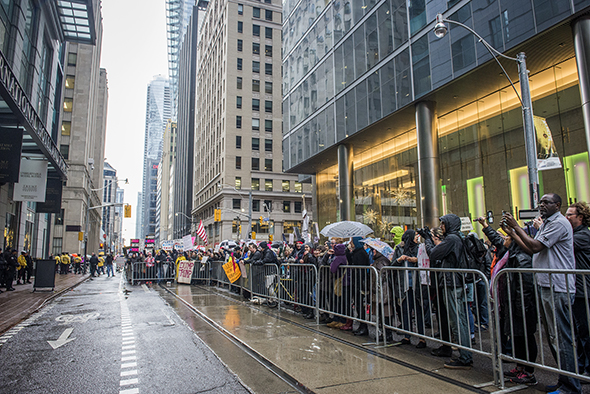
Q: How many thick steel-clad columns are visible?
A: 3